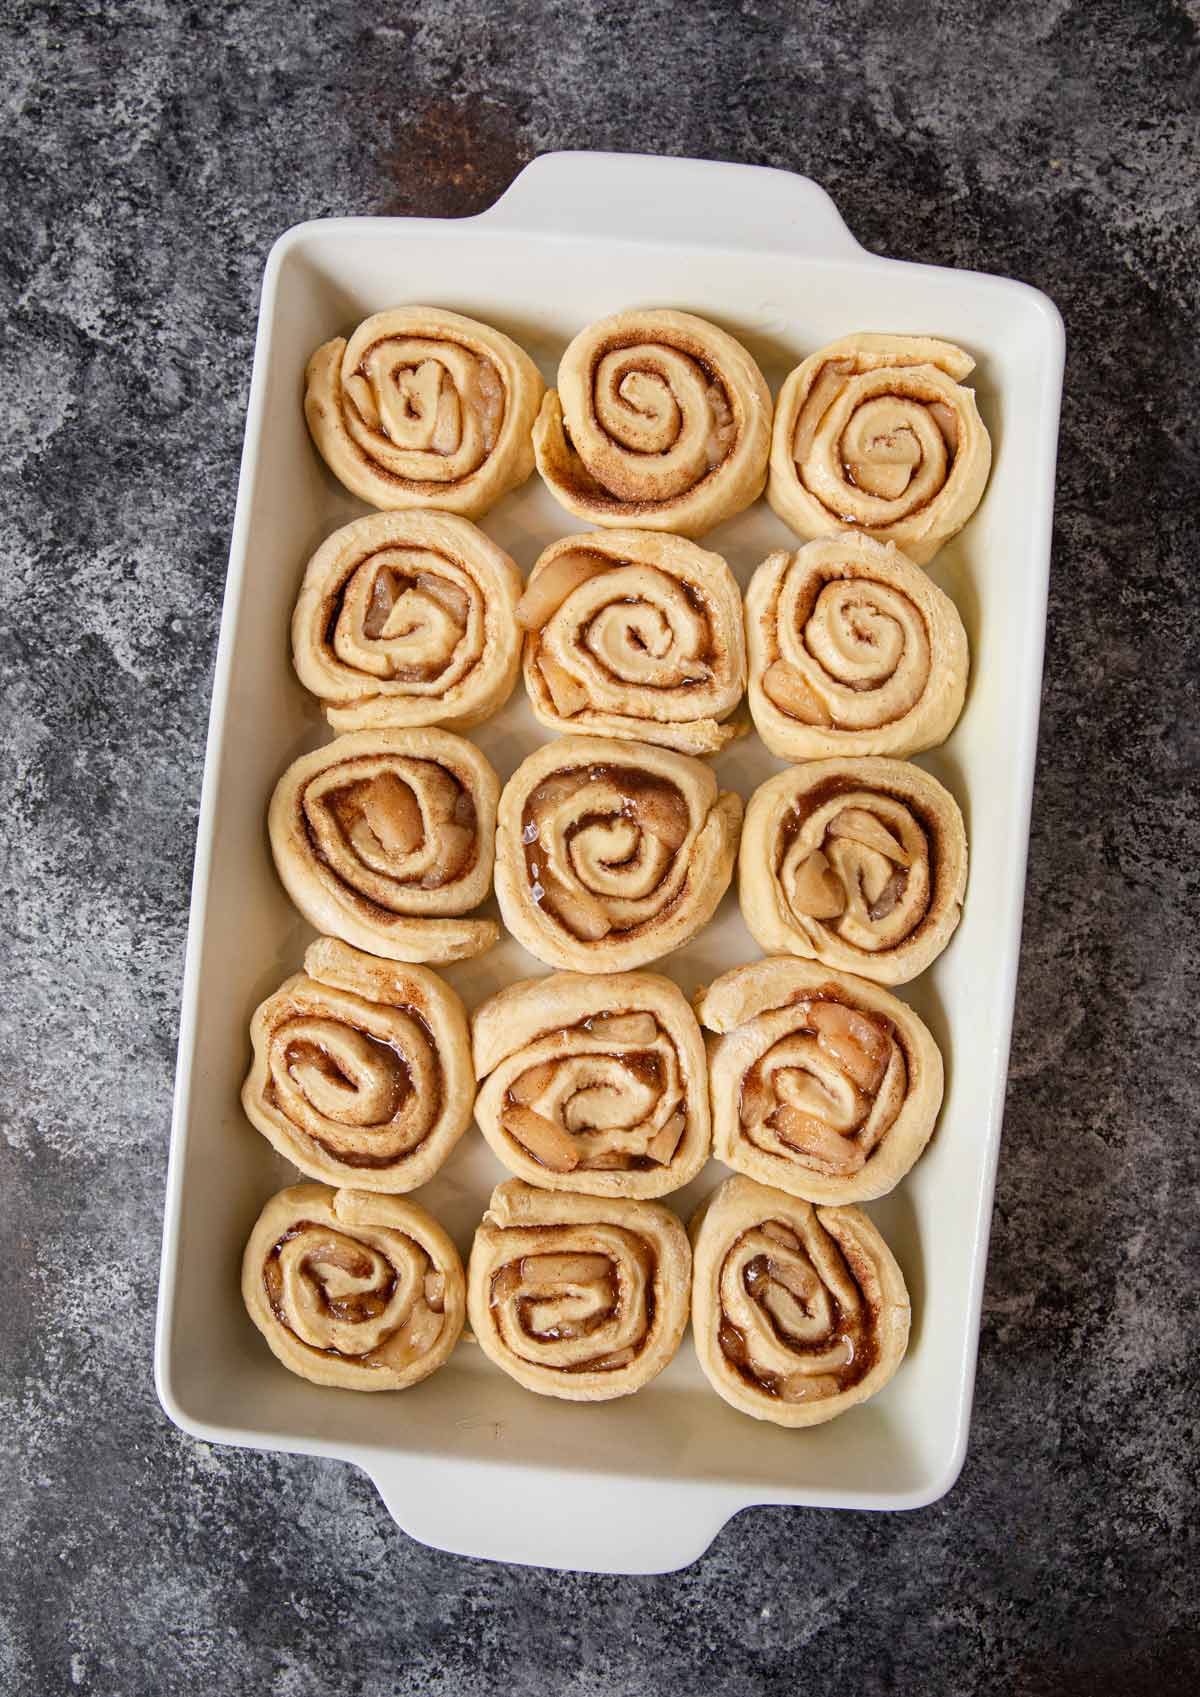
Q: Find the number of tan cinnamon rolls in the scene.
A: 15